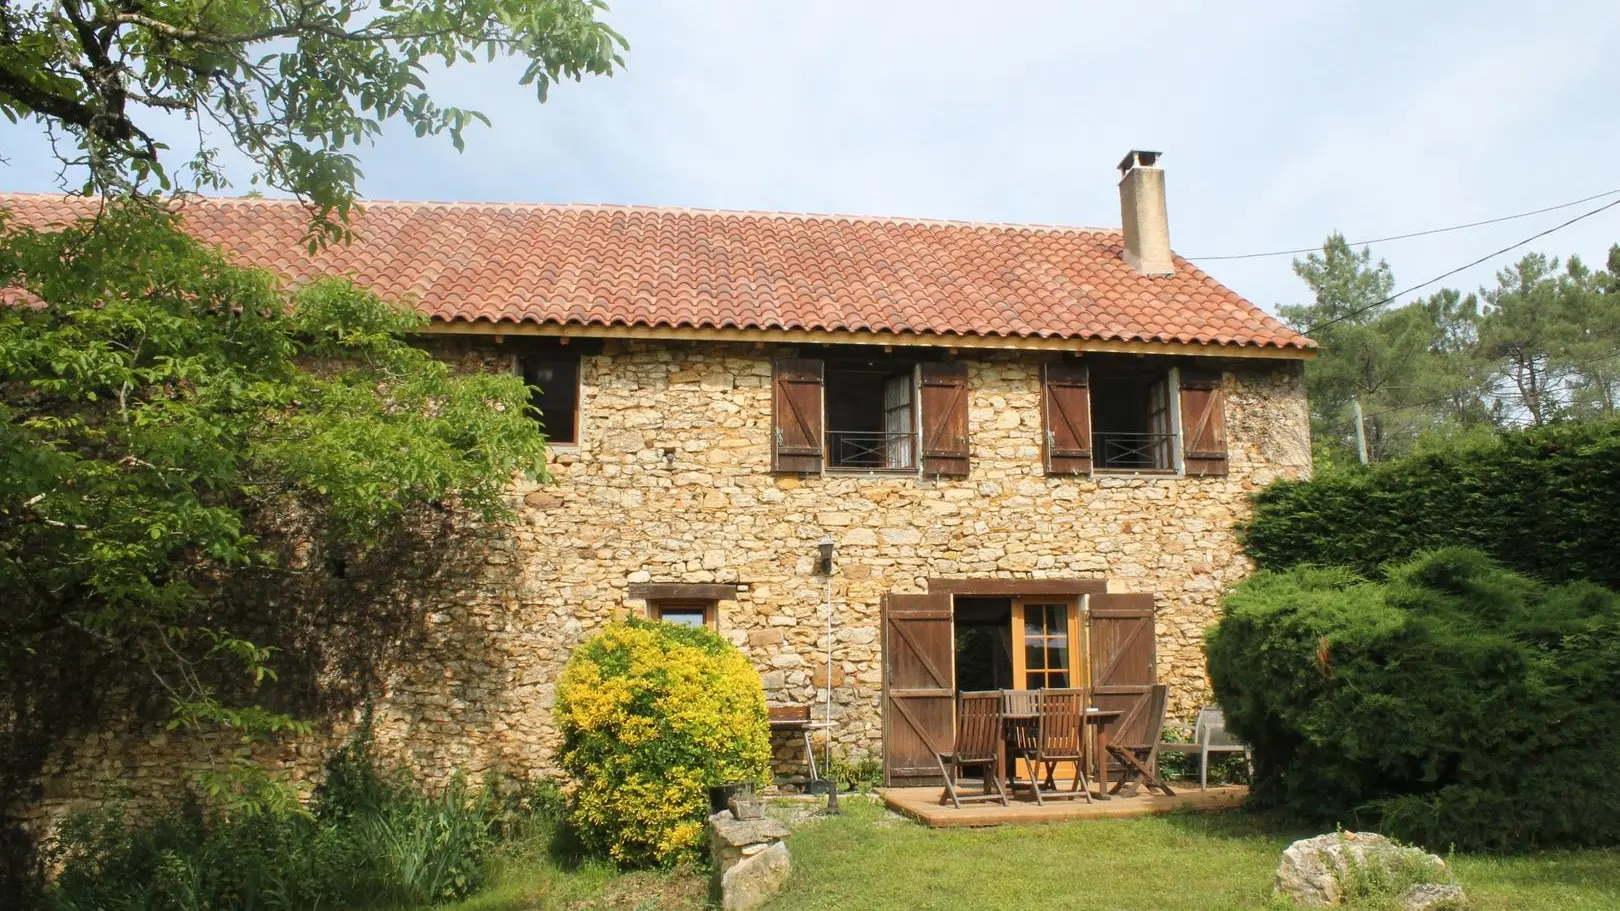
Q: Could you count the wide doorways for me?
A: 1